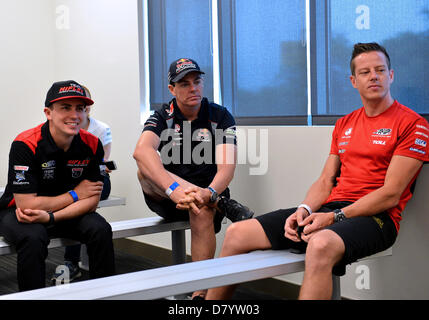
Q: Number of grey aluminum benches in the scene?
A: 3